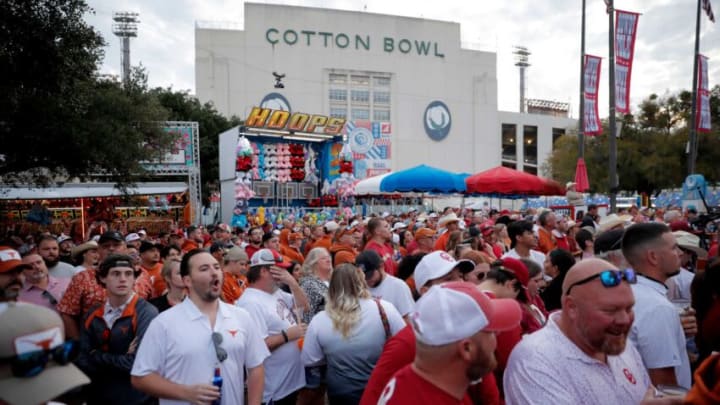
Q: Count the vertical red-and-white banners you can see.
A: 3